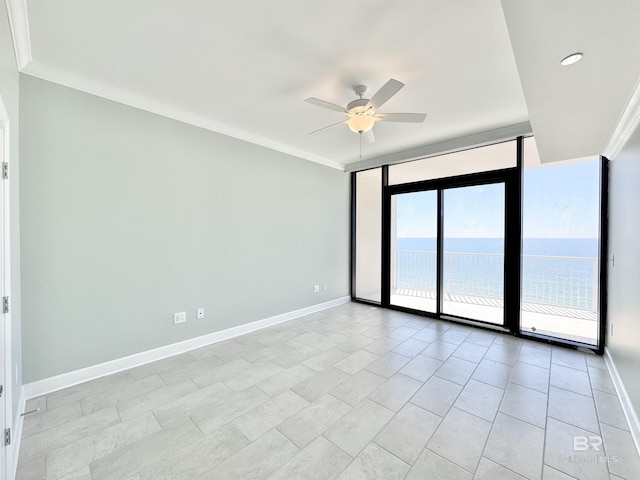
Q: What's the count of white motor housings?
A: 1